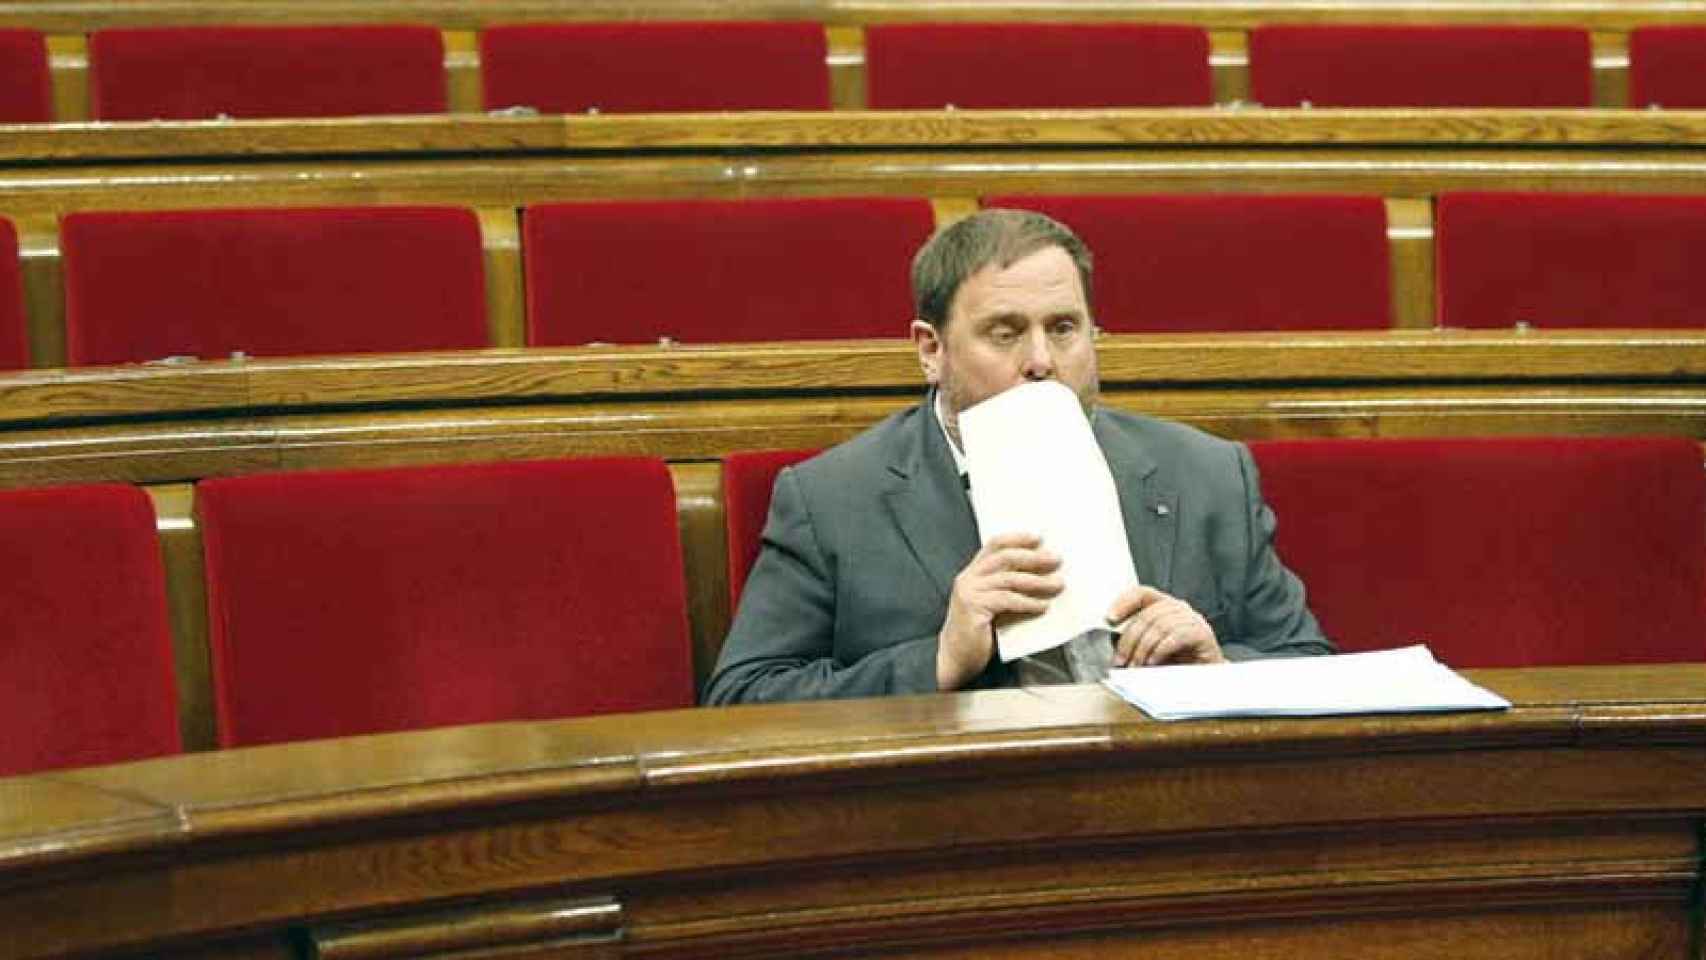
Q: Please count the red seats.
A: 15